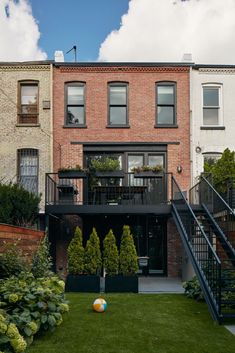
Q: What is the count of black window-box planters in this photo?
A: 3